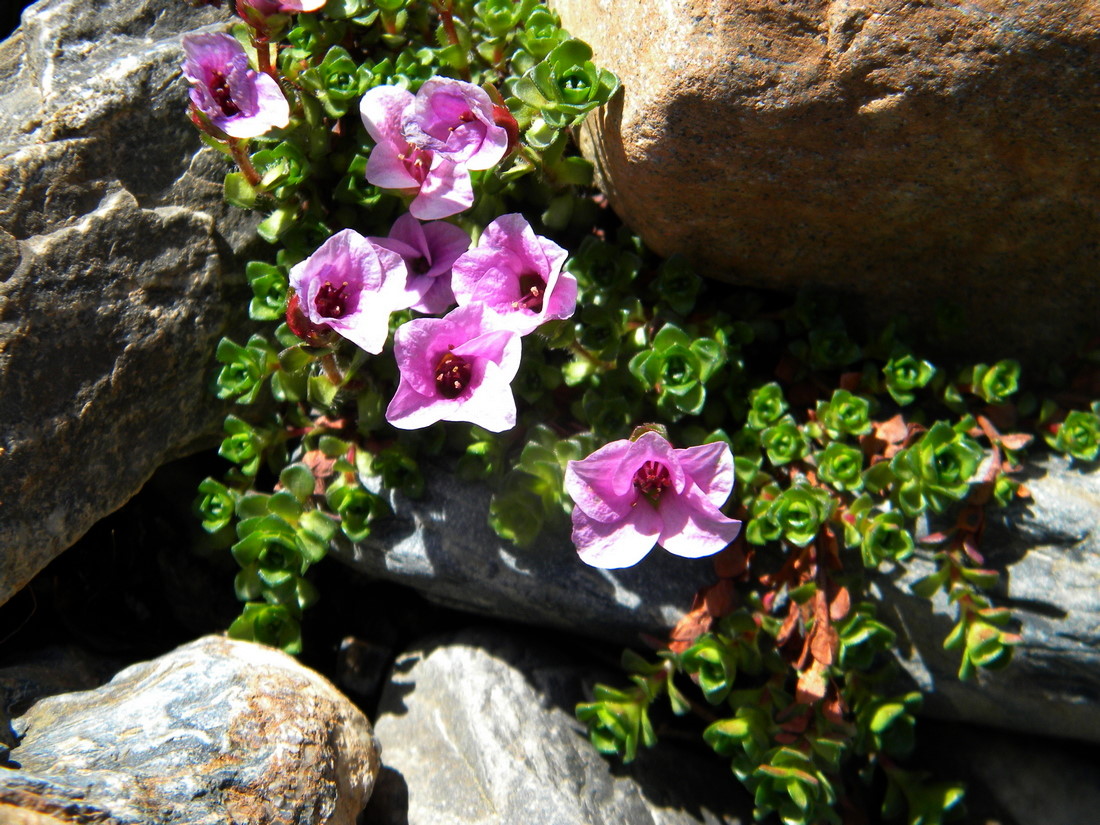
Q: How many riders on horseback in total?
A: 0